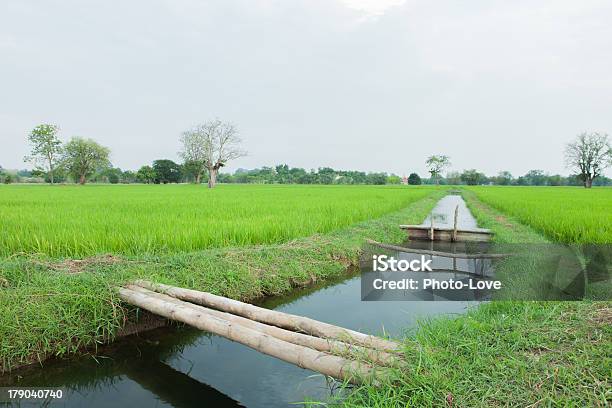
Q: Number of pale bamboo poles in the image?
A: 3